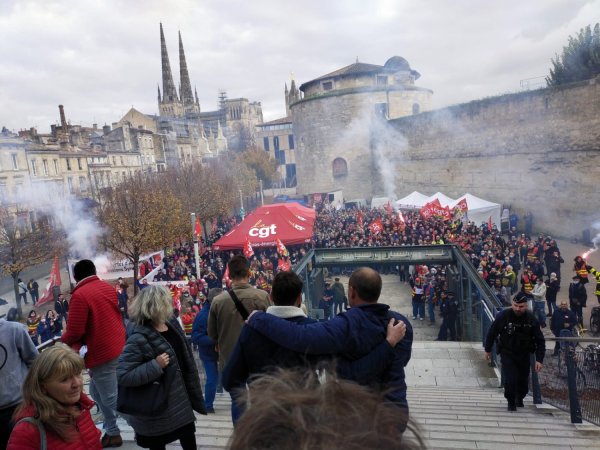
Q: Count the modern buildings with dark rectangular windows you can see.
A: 1